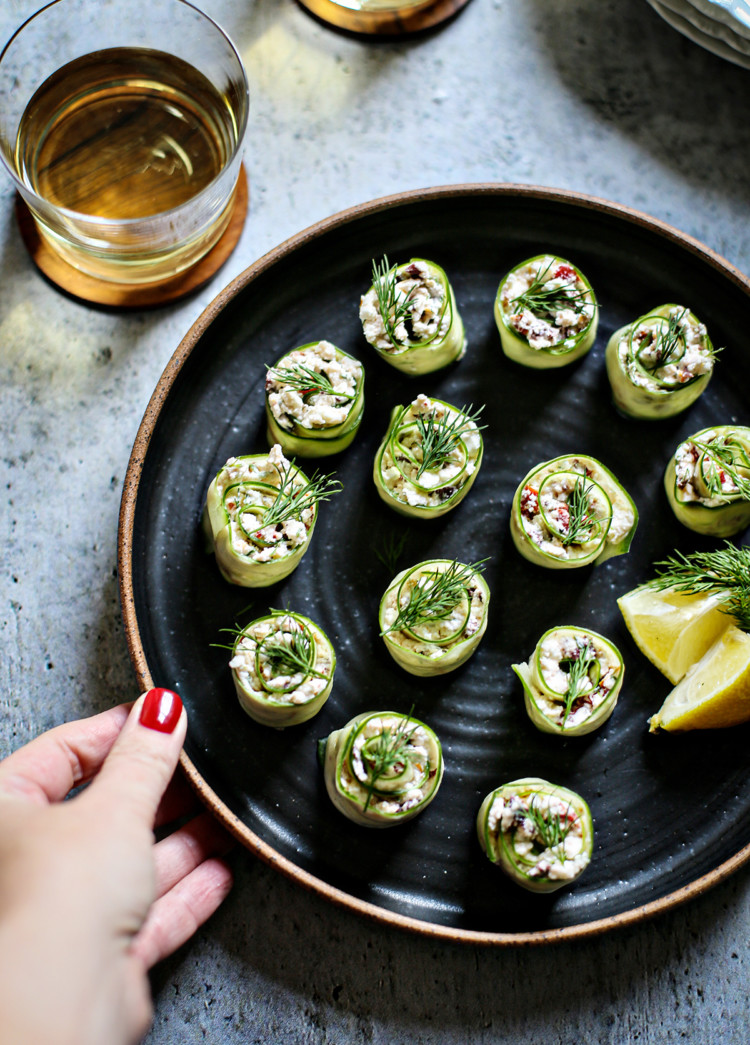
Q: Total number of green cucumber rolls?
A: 13